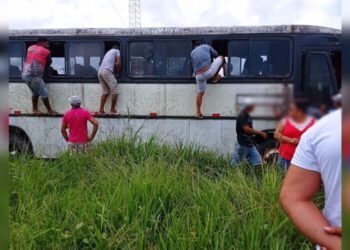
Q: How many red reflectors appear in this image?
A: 4